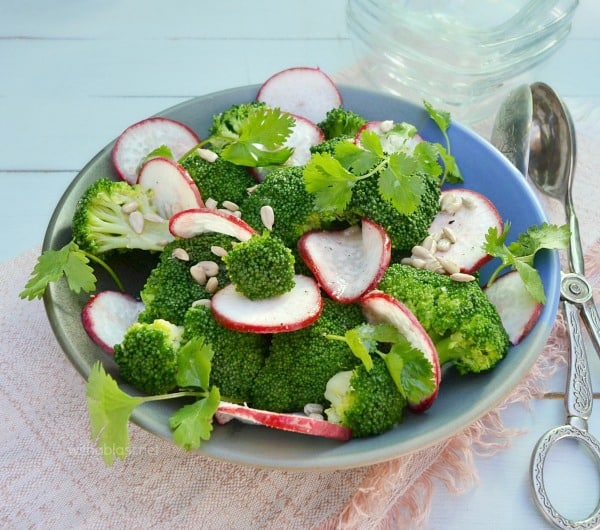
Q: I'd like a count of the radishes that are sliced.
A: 13